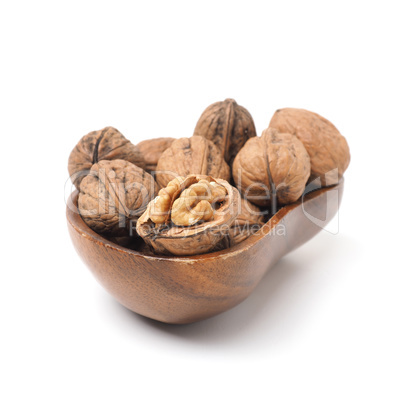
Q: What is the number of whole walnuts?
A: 8